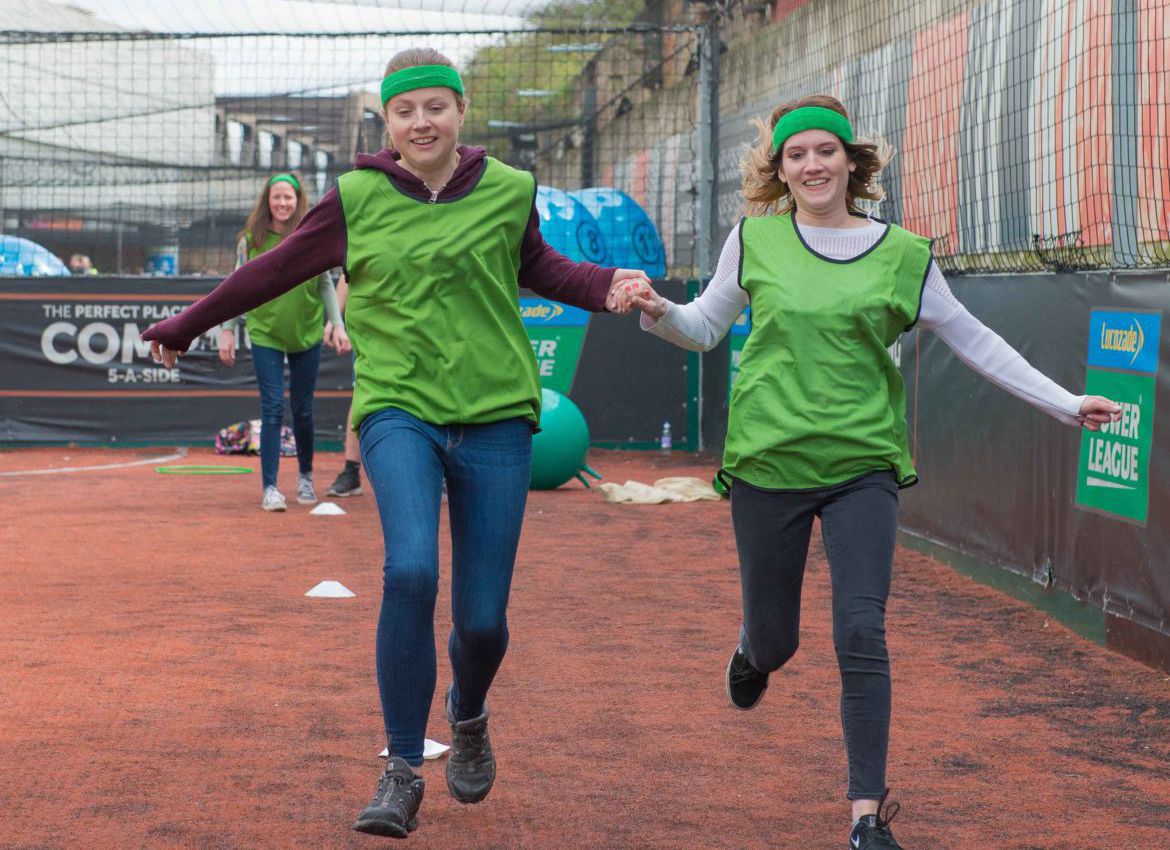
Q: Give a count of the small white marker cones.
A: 3